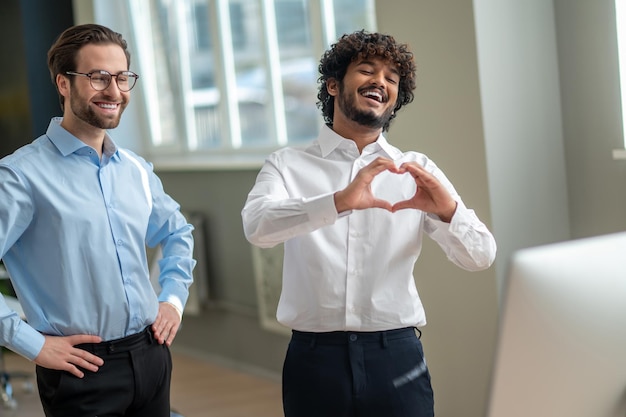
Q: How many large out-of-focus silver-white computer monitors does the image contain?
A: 1